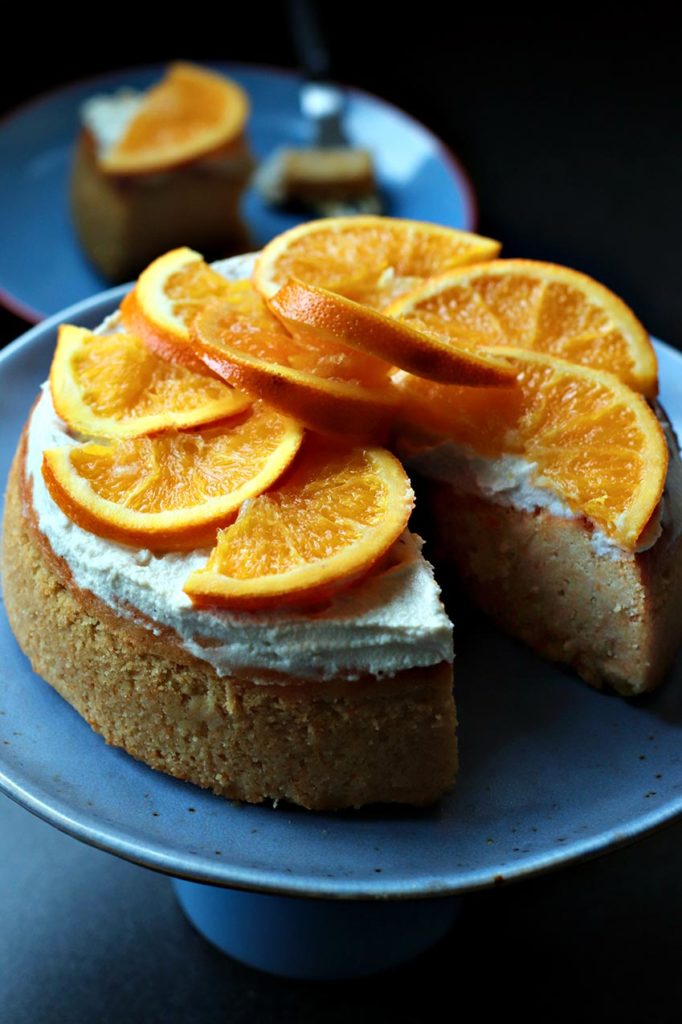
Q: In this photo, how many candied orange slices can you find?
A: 10